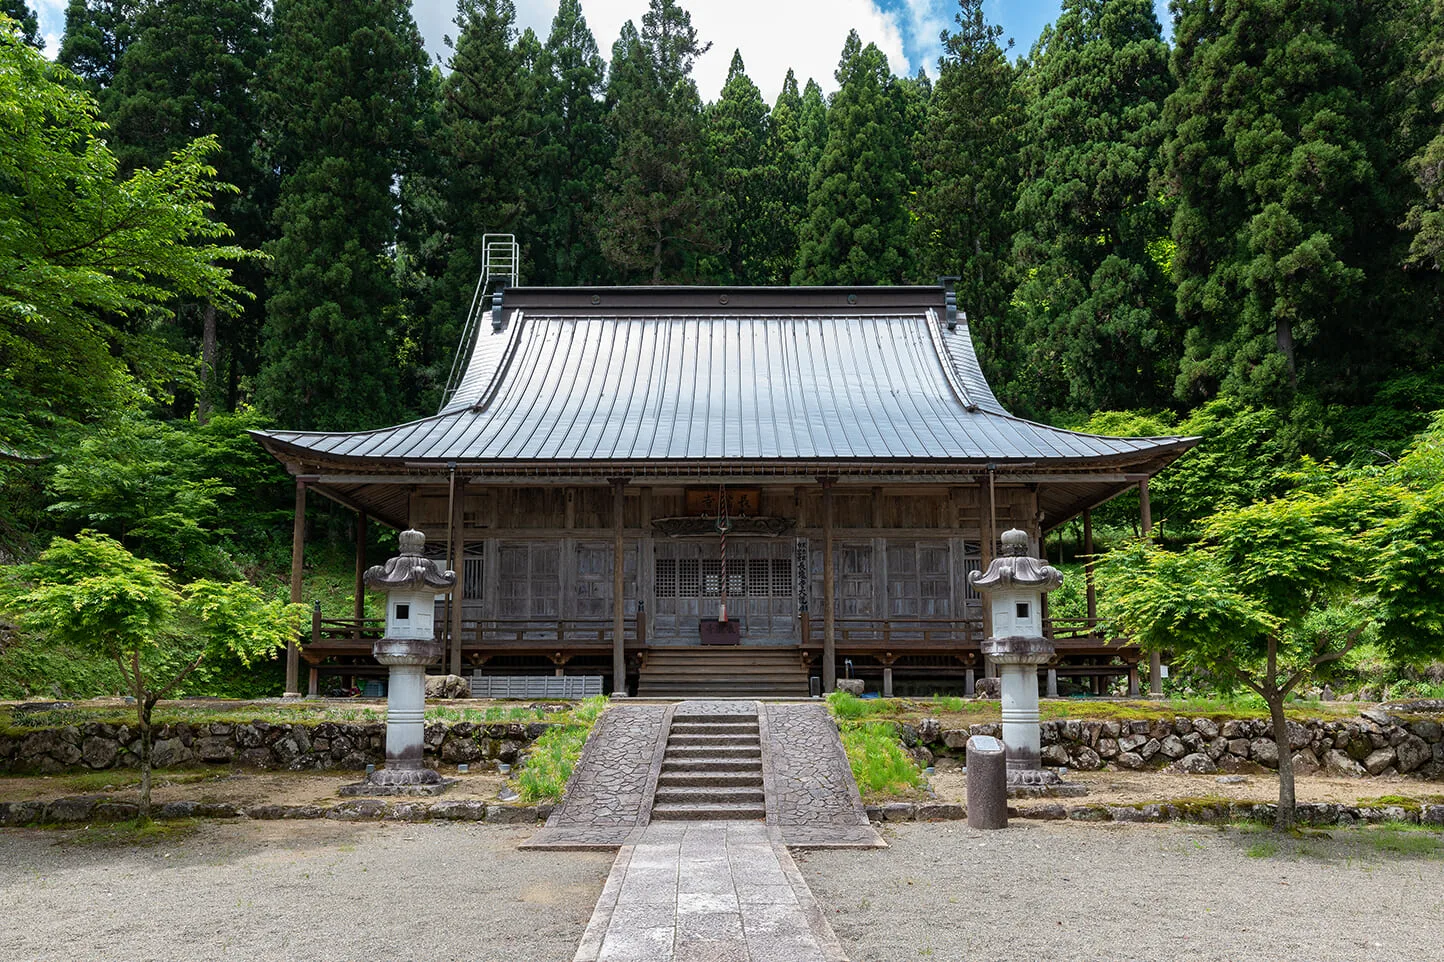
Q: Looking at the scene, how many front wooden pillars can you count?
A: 6